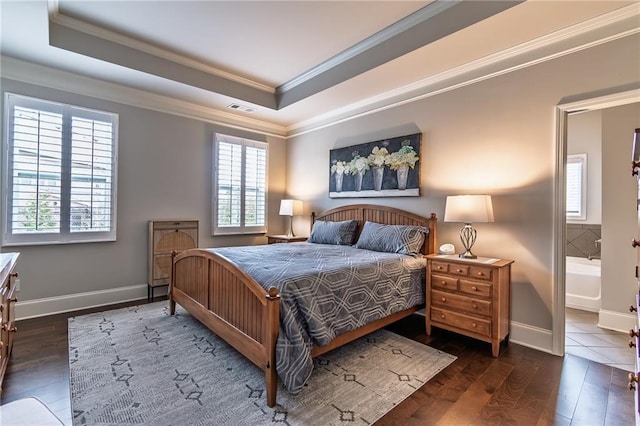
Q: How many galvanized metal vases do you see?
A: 4